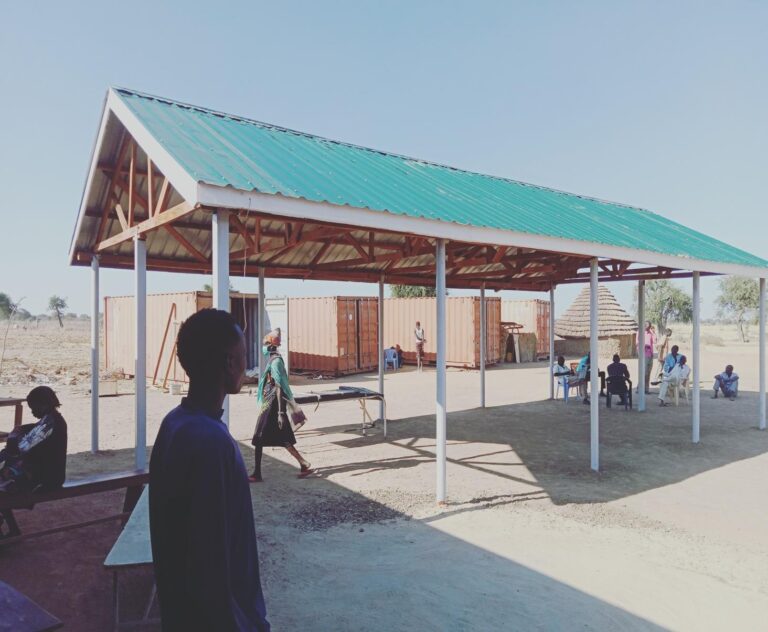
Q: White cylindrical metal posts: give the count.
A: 12